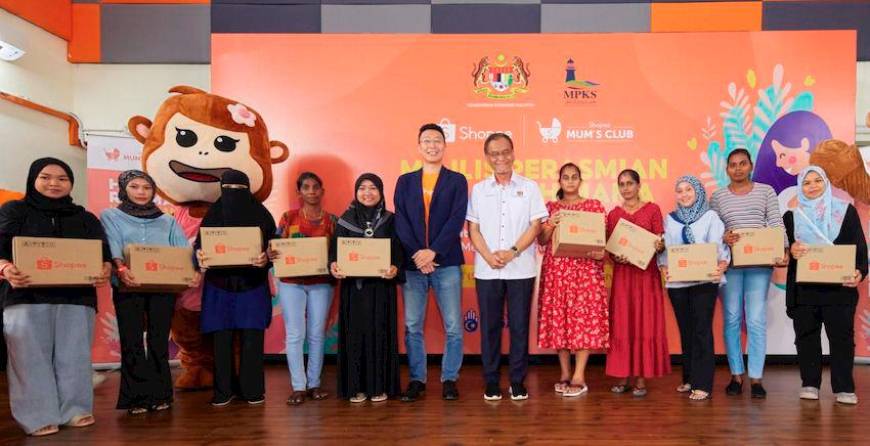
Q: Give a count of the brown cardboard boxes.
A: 10